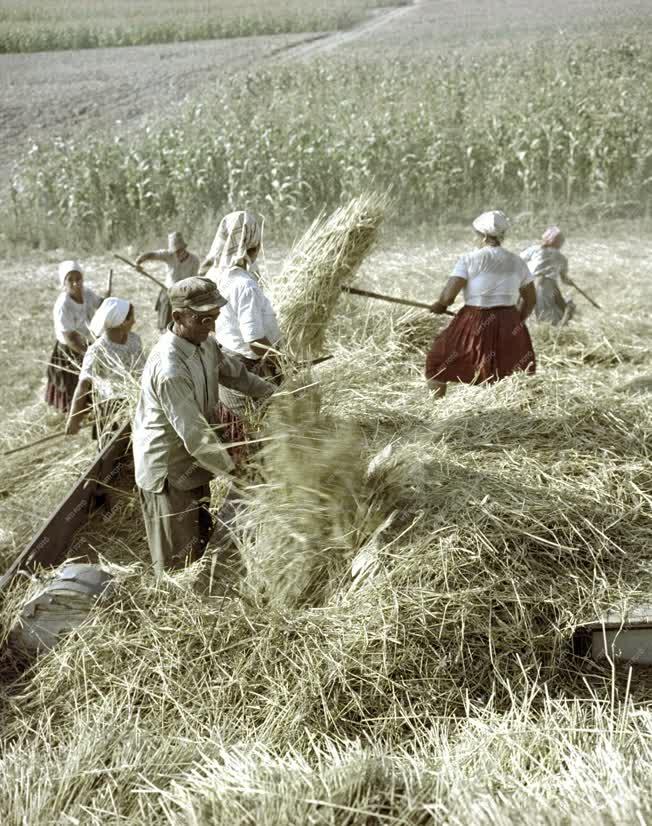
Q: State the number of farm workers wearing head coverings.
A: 7